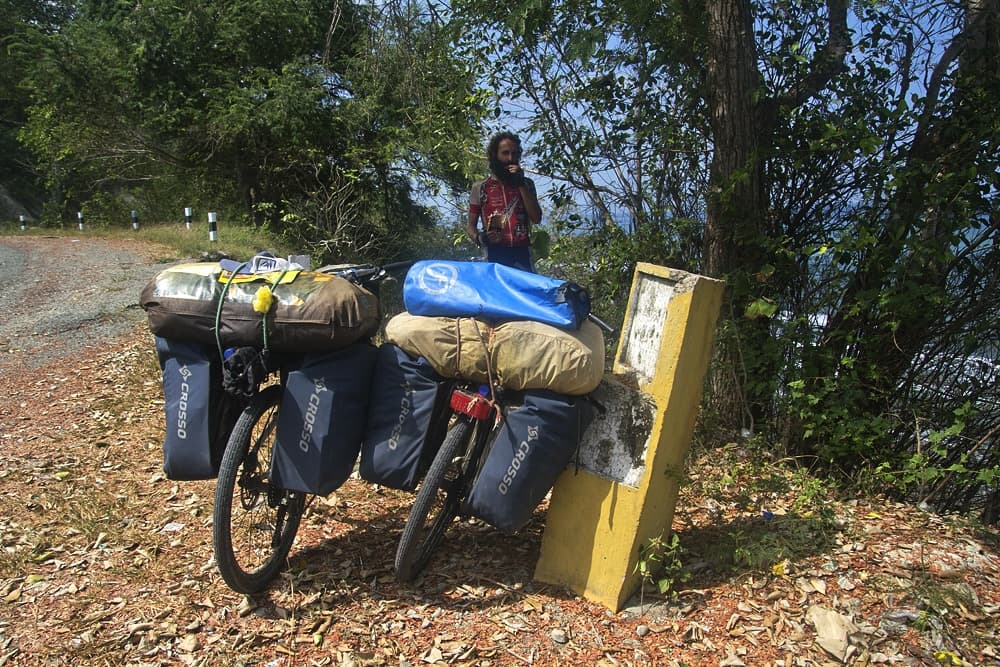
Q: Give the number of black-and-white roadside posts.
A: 5